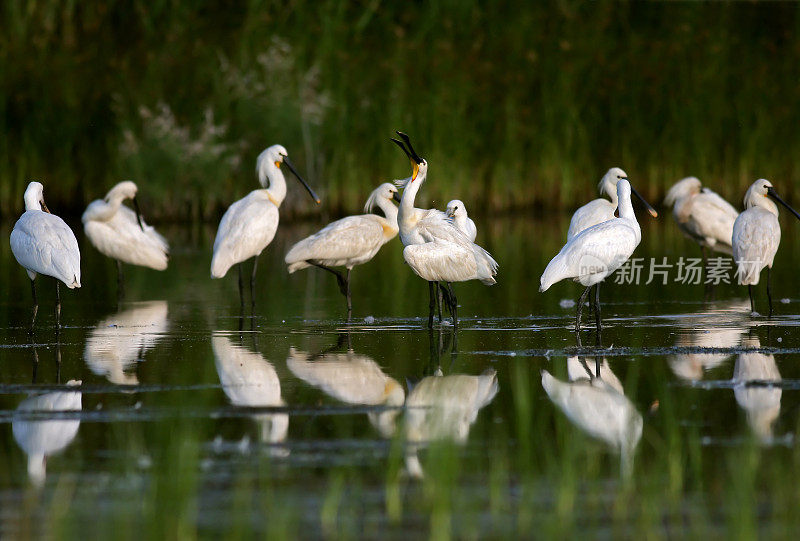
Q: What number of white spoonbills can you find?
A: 10